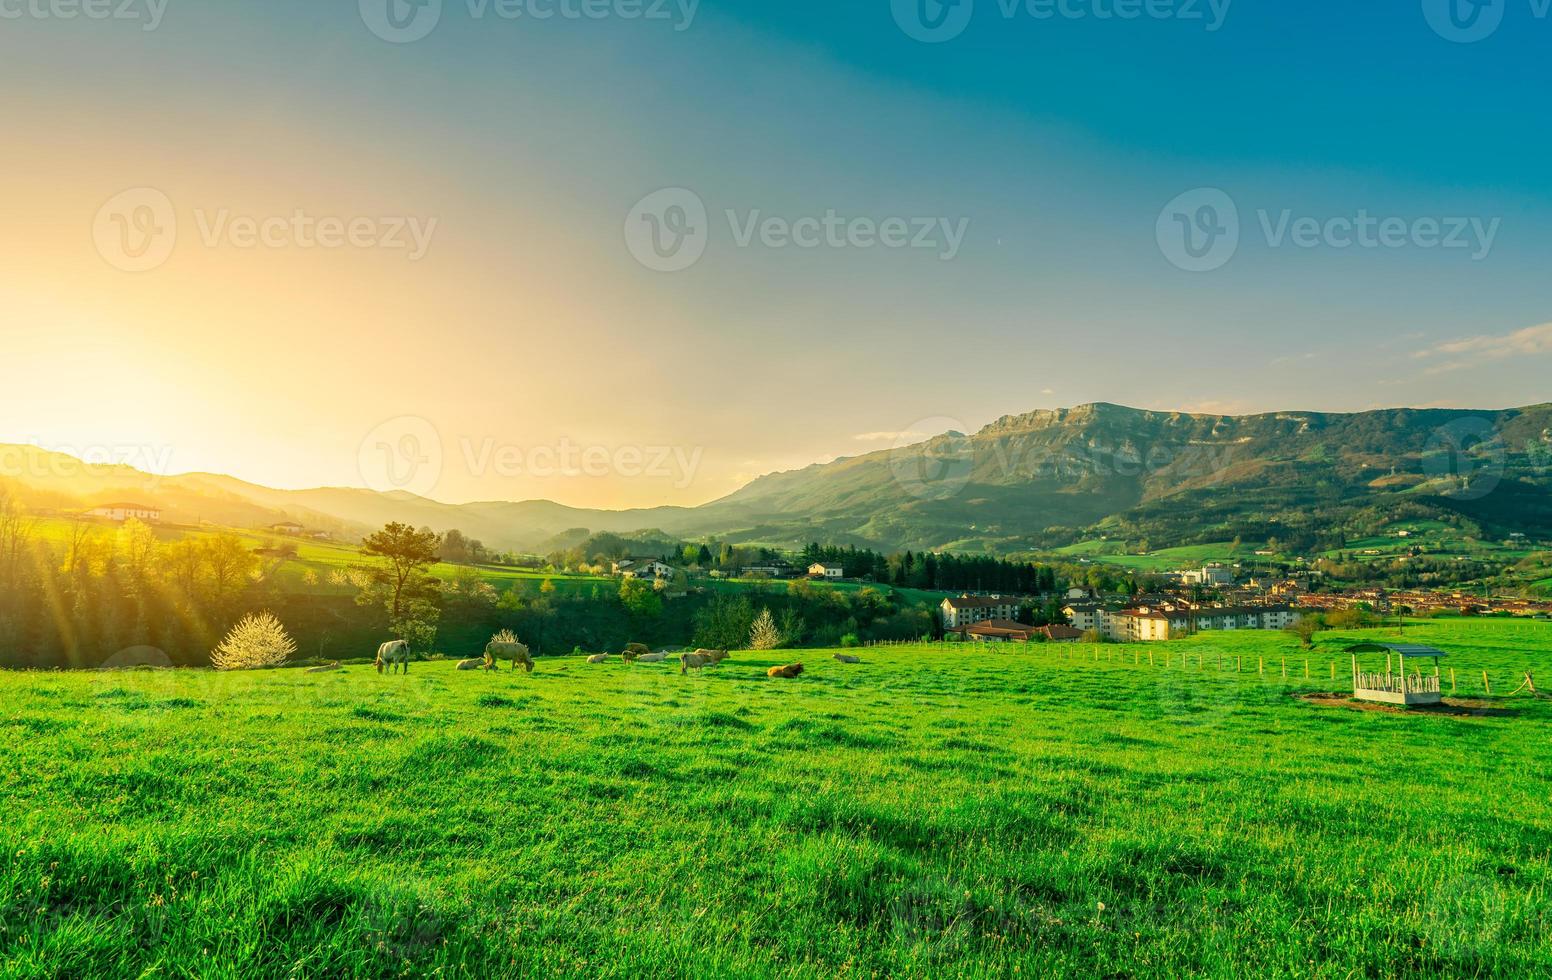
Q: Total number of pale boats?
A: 0